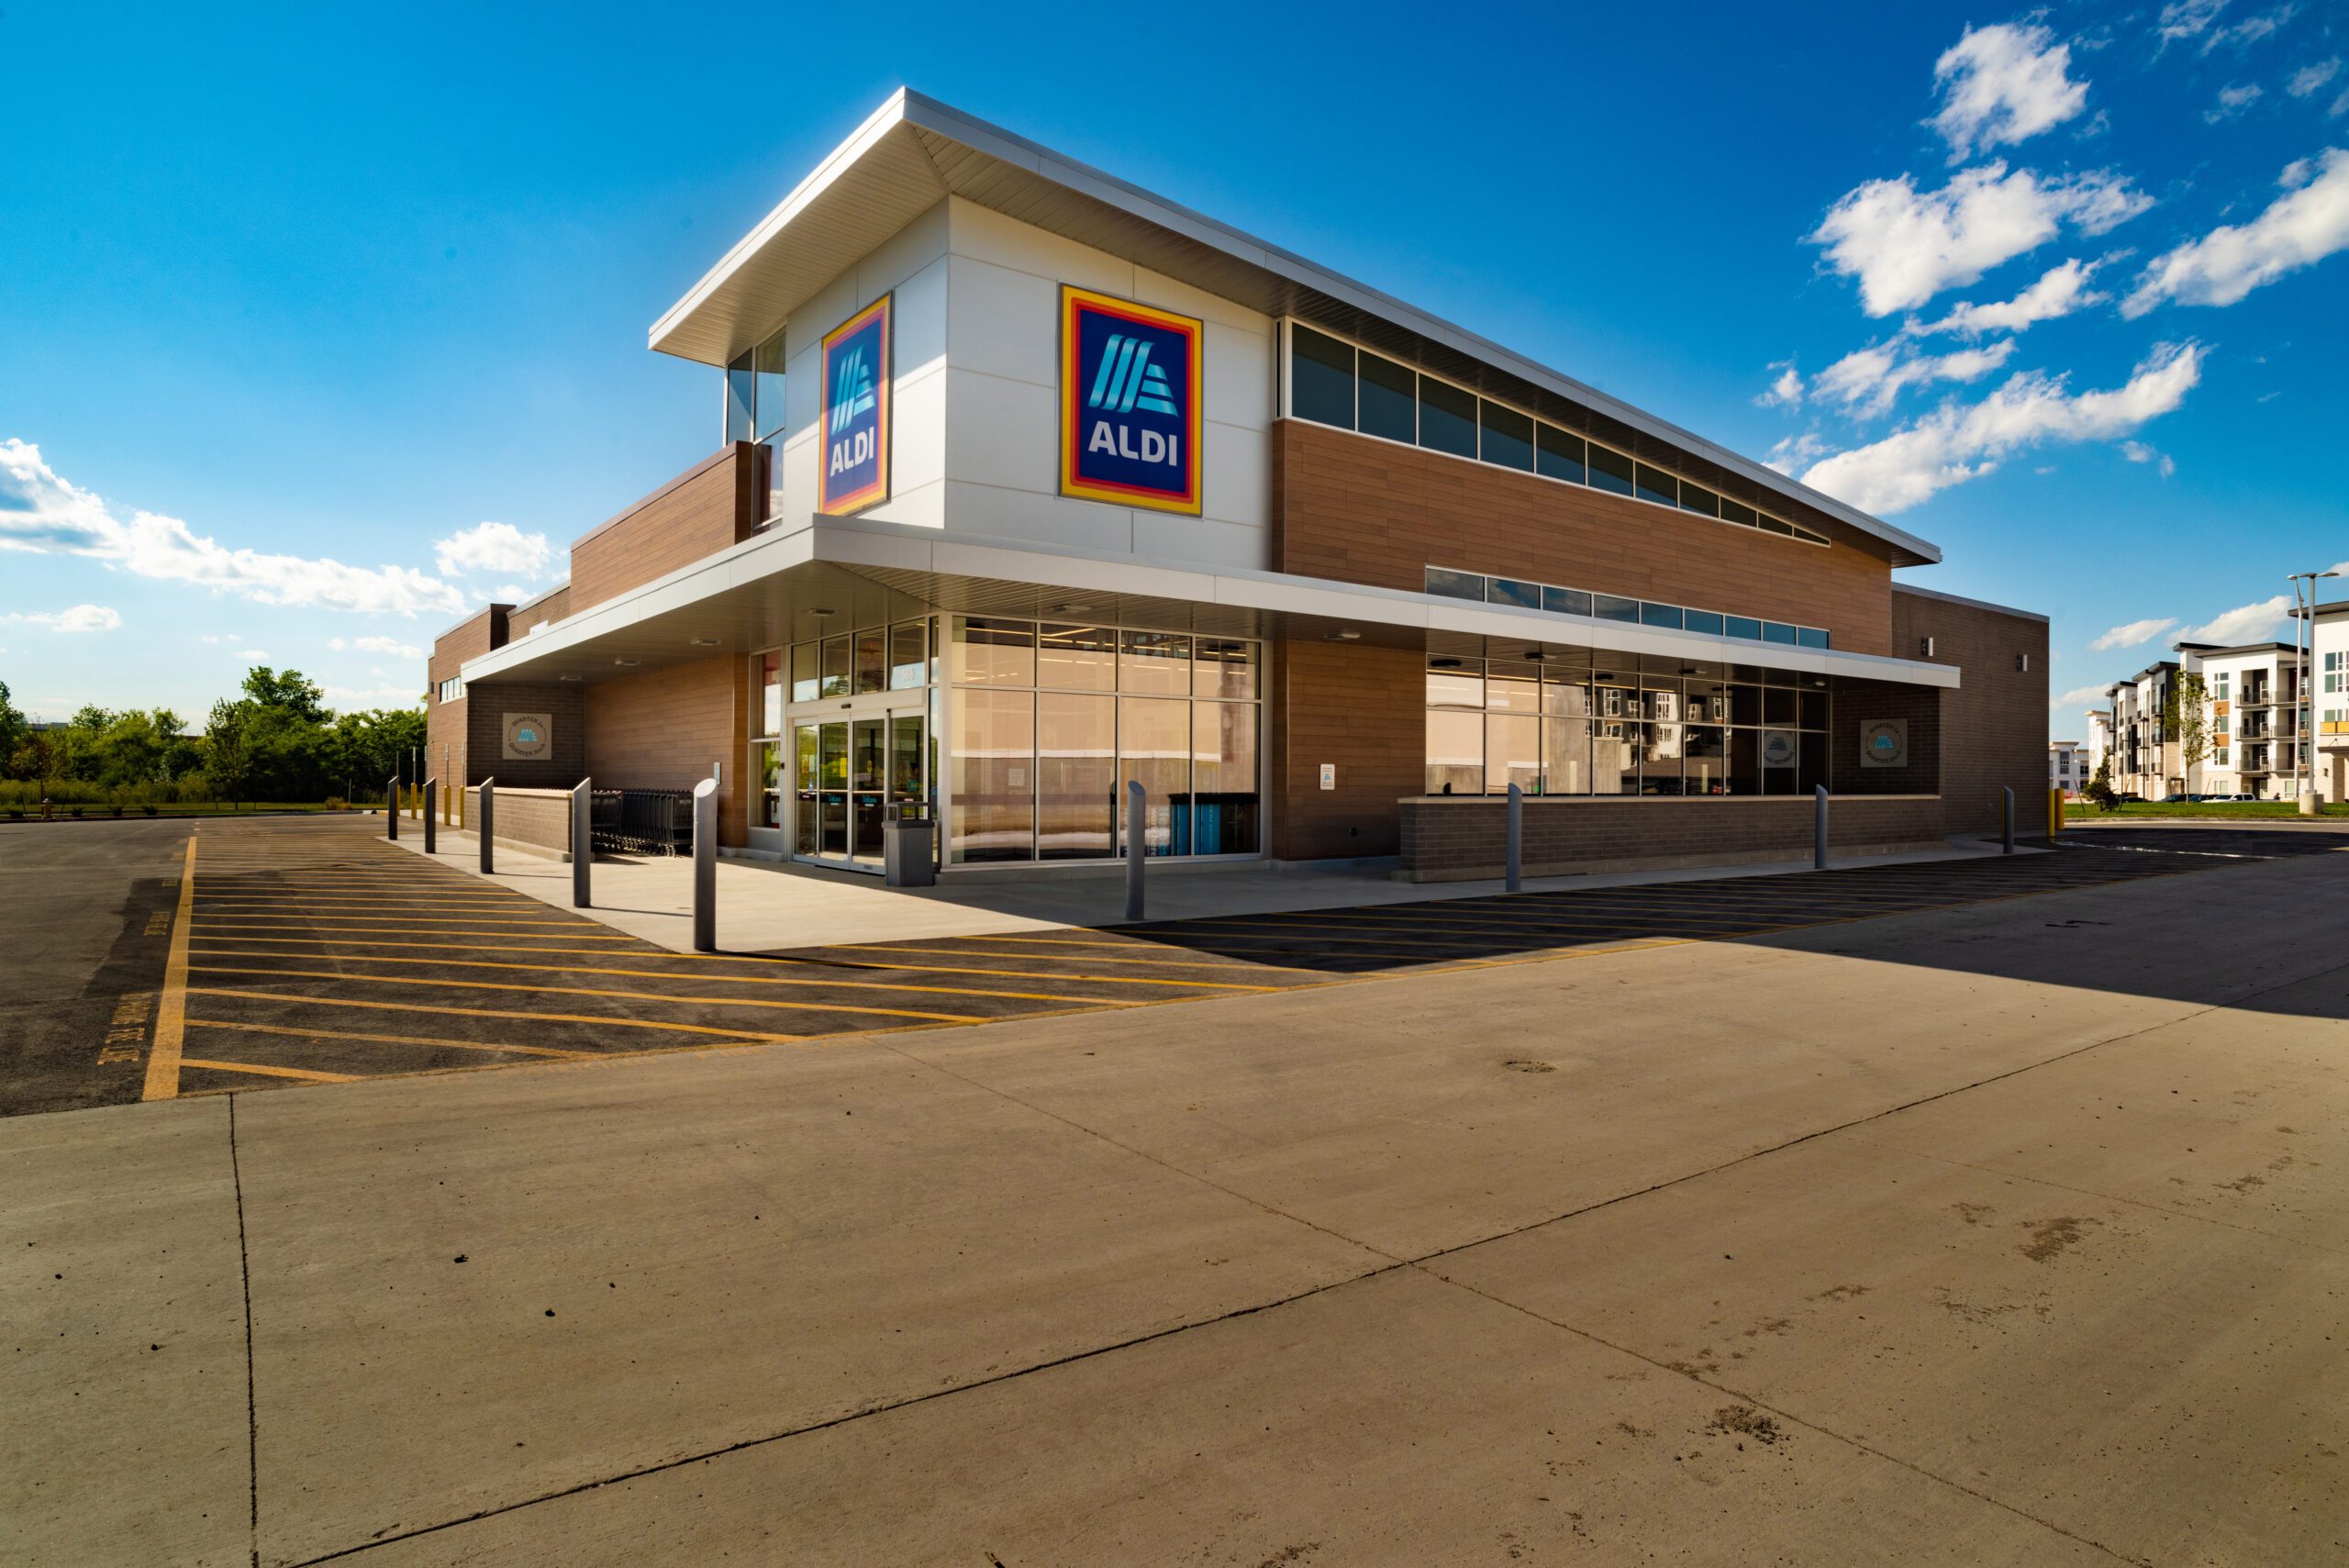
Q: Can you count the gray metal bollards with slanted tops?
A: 9